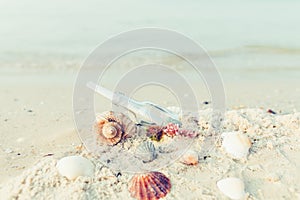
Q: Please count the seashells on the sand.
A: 7